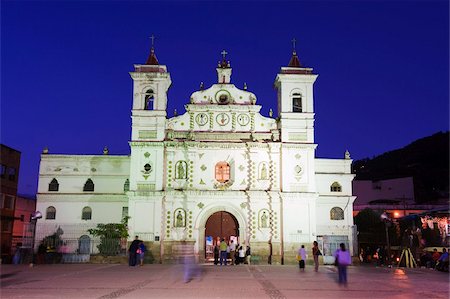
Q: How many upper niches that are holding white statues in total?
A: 2